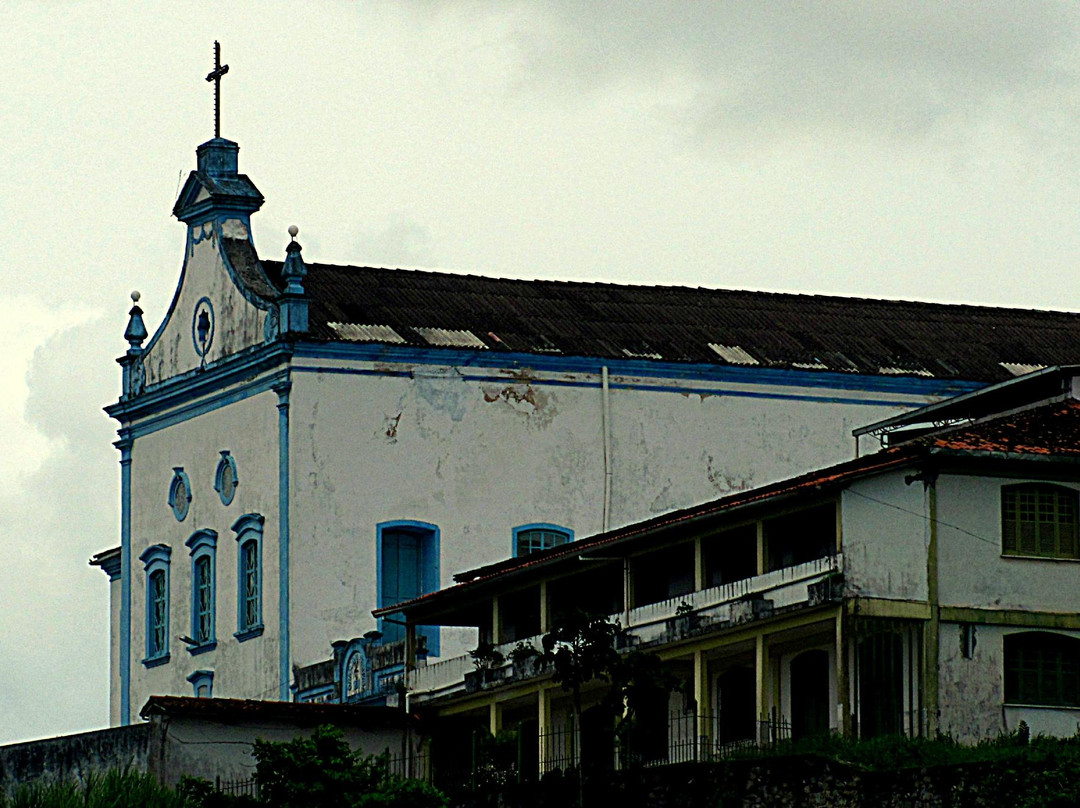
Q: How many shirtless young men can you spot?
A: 0